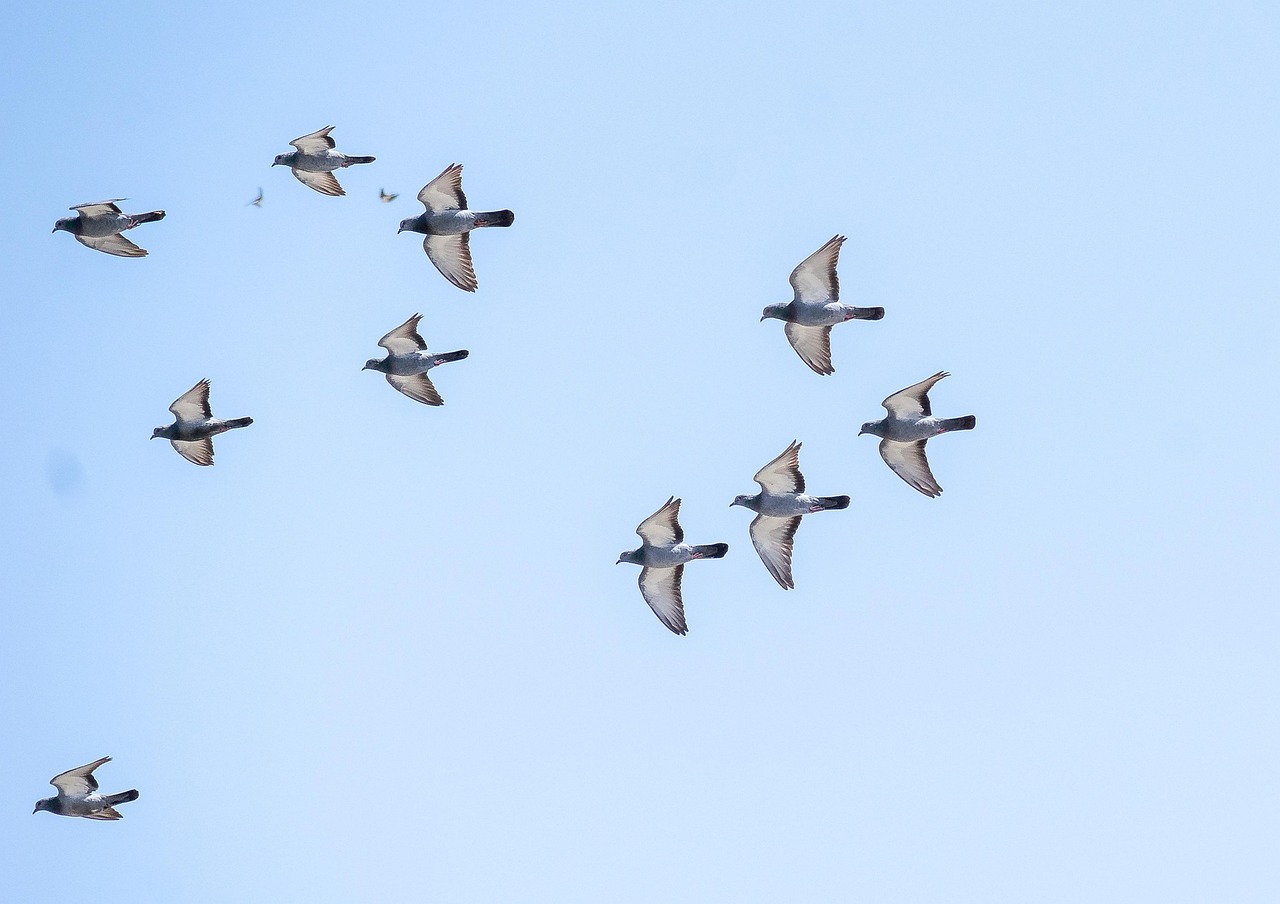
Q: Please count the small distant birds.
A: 2